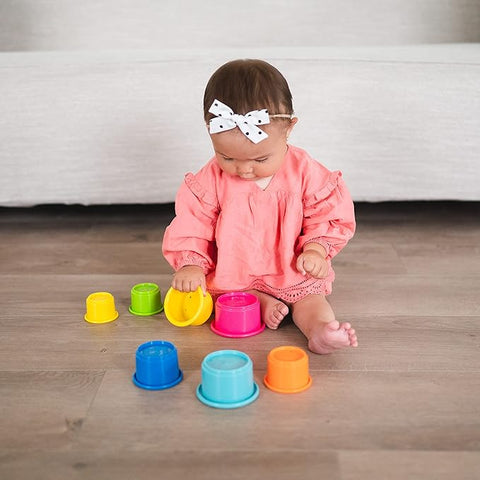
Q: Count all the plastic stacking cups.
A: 7